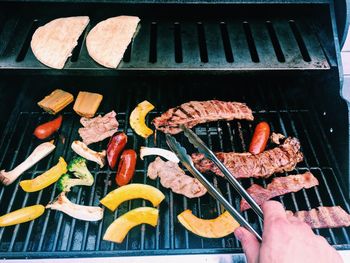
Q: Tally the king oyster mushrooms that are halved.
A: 4